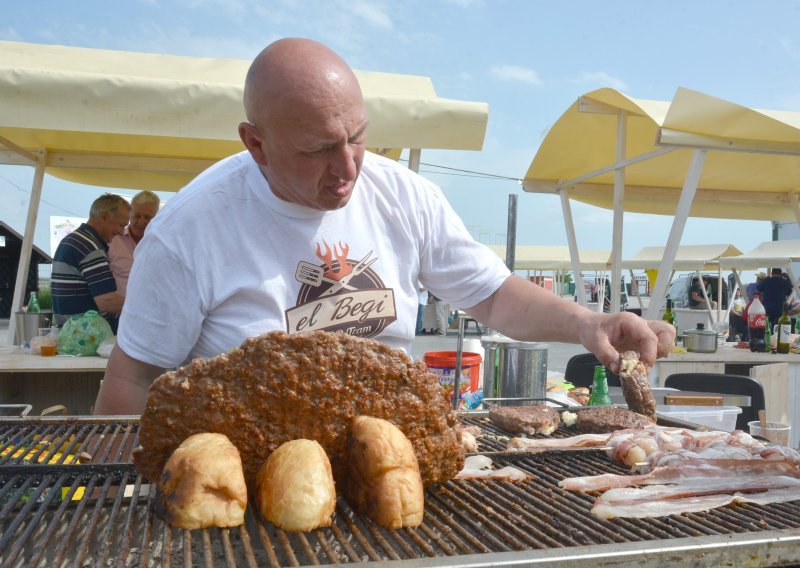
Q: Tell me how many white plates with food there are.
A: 0